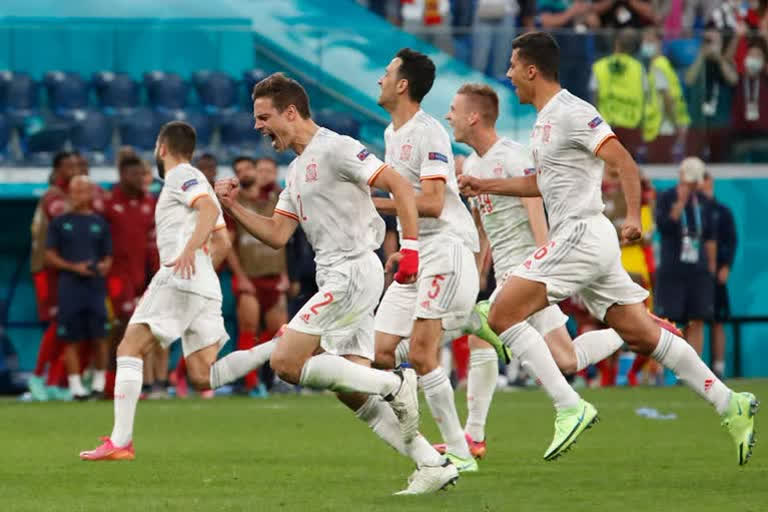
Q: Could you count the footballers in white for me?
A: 5